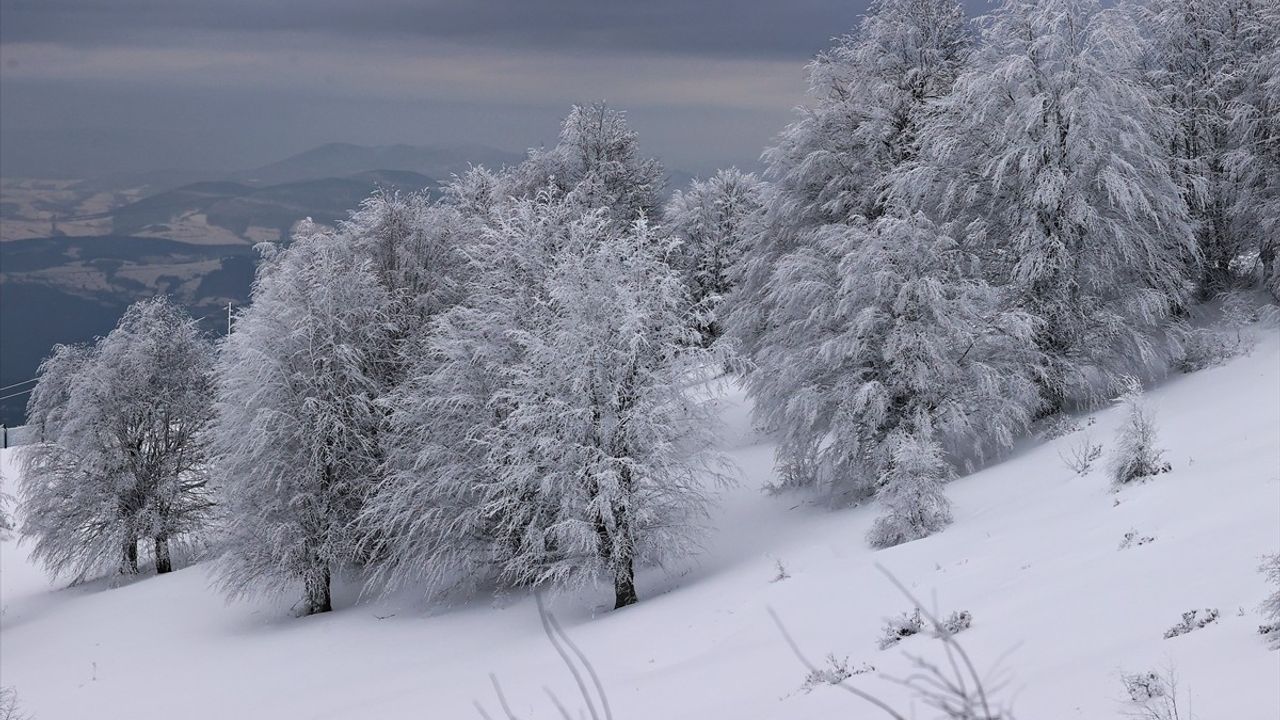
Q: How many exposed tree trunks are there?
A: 4